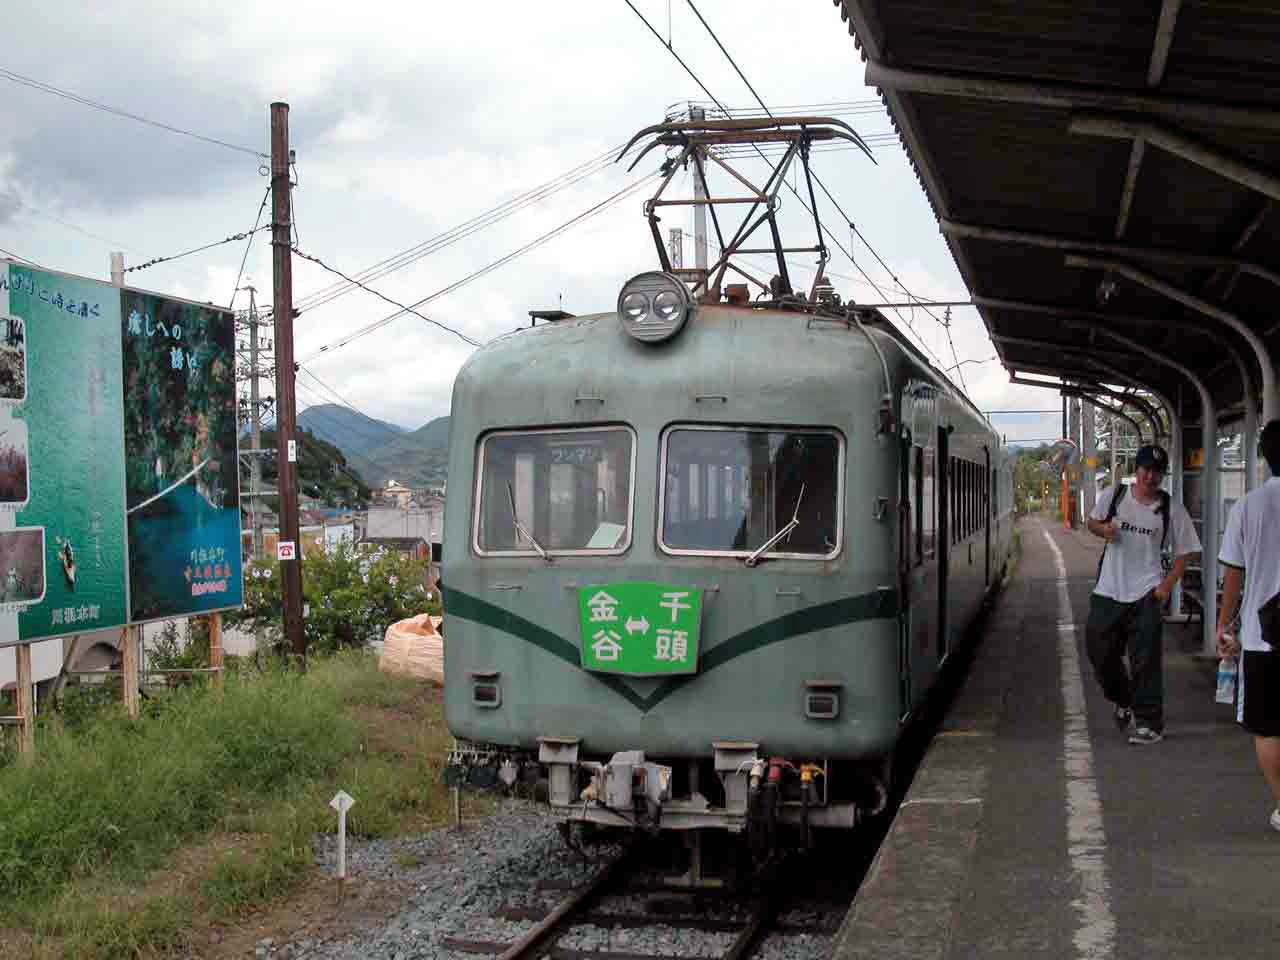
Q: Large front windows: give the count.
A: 2